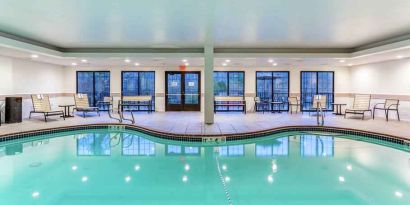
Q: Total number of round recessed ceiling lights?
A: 14